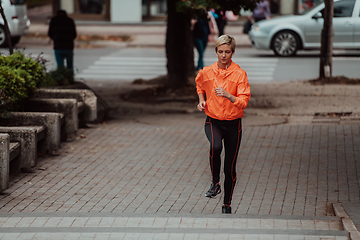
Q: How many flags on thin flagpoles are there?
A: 0